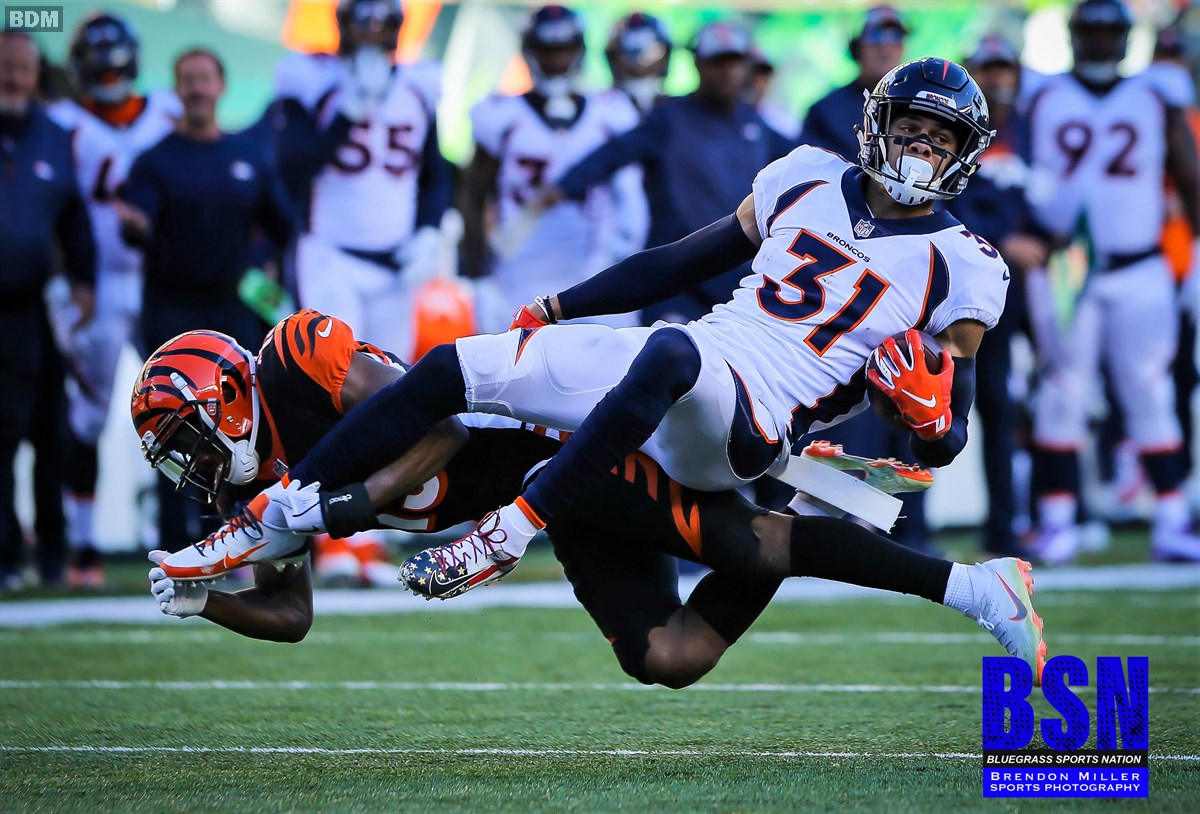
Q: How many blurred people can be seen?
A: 12